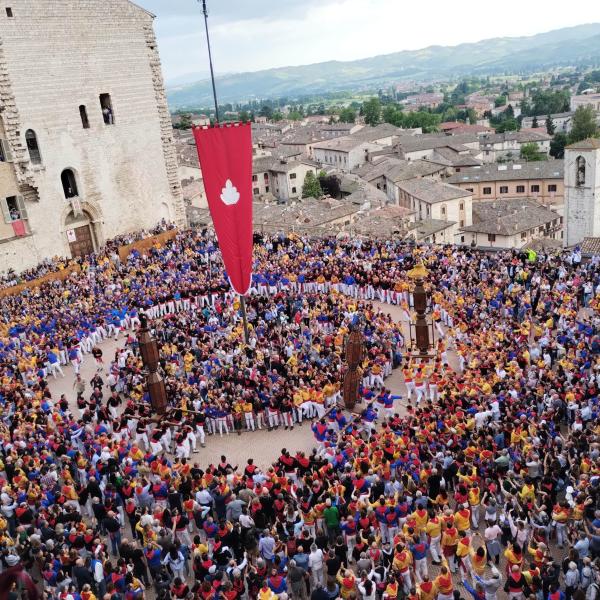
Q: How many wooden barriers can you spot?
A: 2